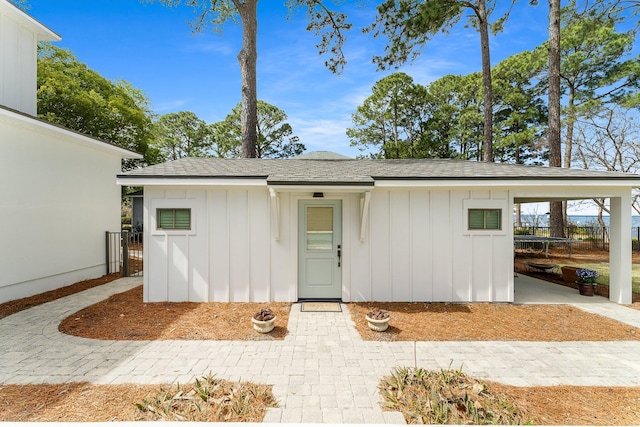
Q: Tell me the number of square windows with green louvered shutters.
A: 2